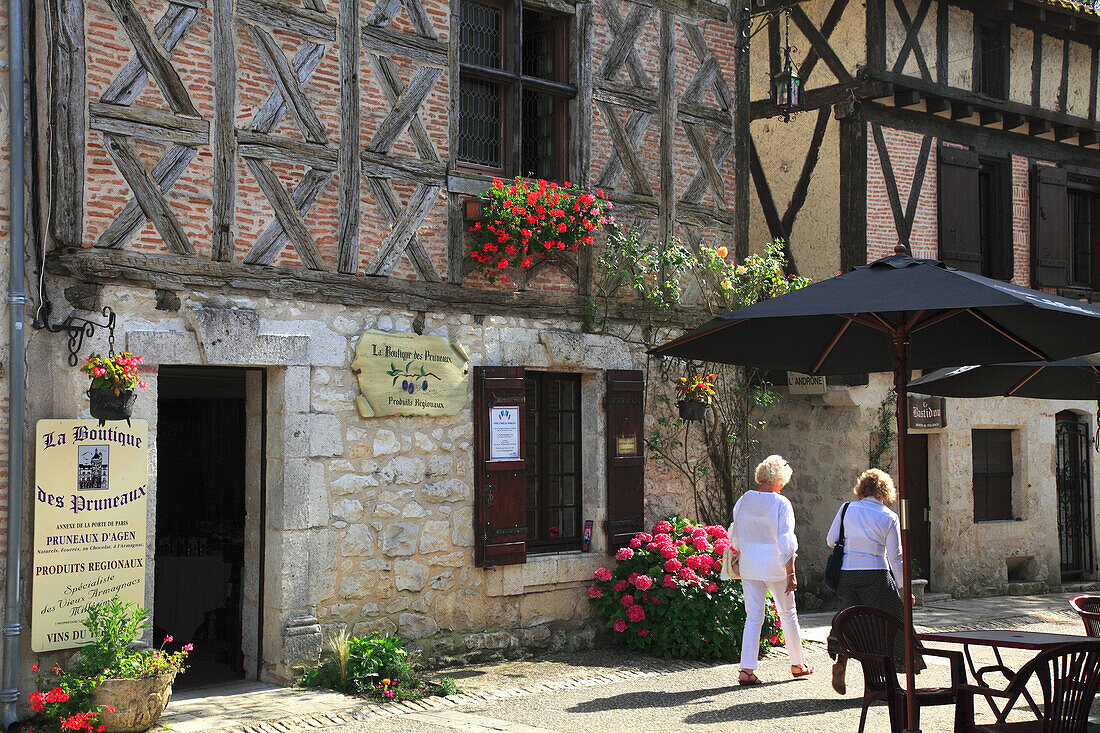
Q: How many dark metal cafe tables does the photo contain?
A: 1